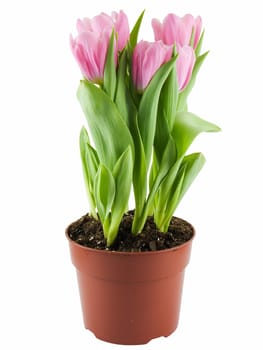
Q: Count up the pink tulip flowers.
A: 5